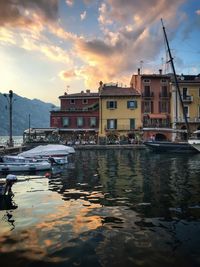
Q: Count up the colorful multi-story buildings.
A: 4